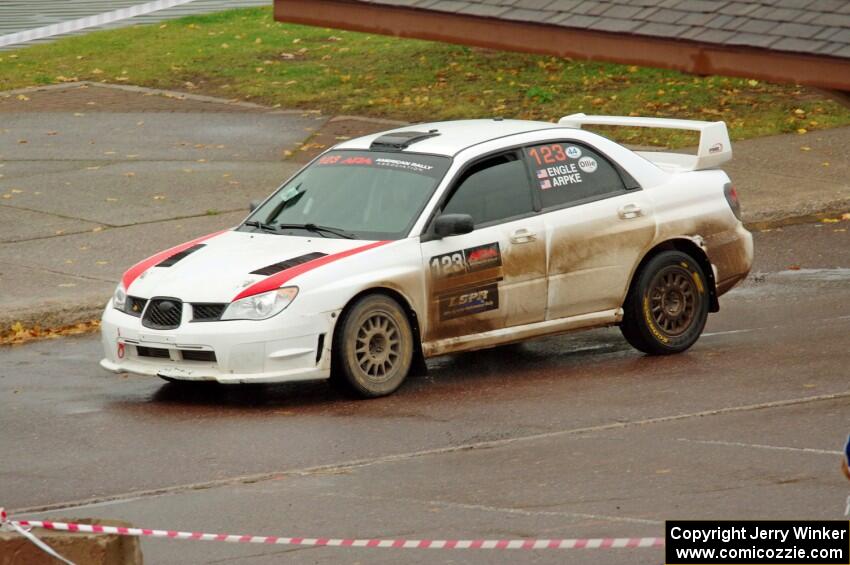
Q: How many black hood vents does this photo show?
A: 2